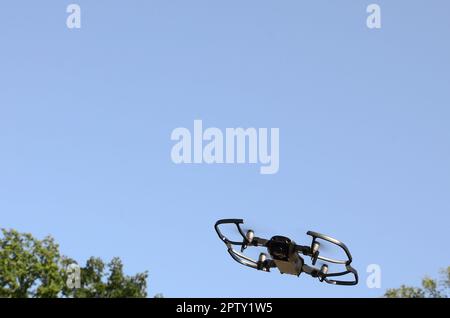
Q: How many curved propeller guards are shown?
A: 4